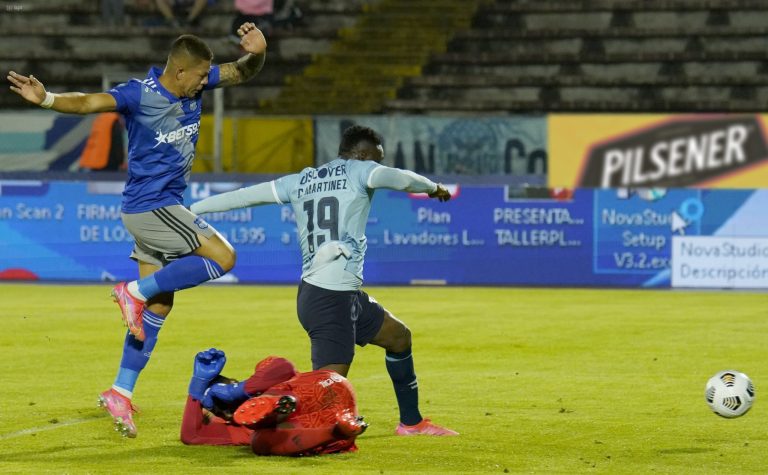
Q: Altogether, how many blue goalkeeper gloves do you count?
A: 2